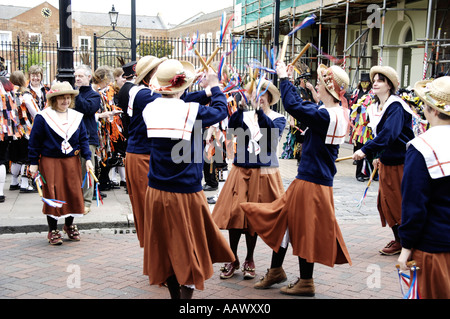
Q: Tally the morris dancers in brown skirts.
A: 7